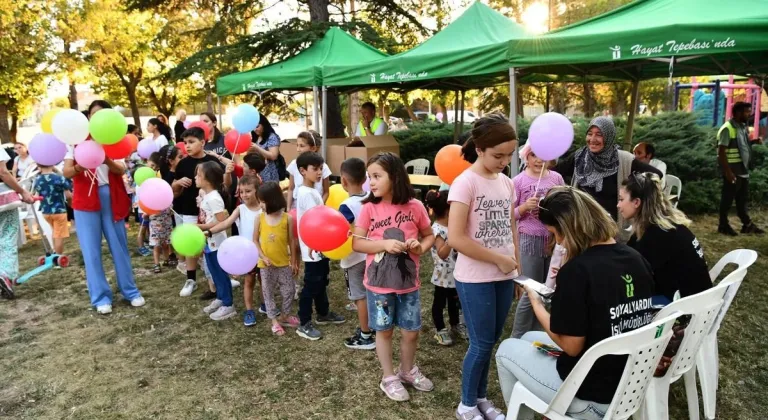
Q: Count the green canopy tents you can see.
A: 3